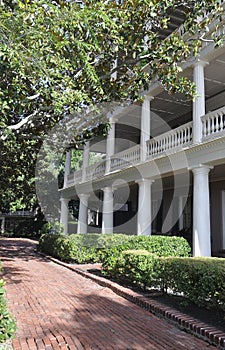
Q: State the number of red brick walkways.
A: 1